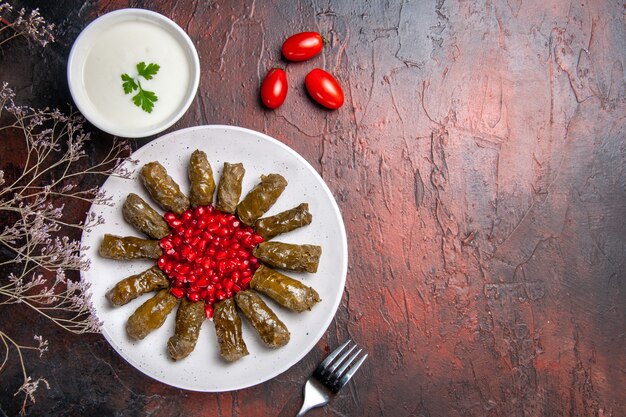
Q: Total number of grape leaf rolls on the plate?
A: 14